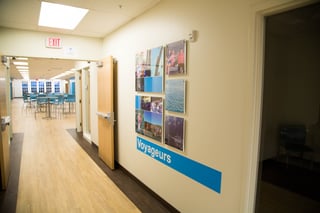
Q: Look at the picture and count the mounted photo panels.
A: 5